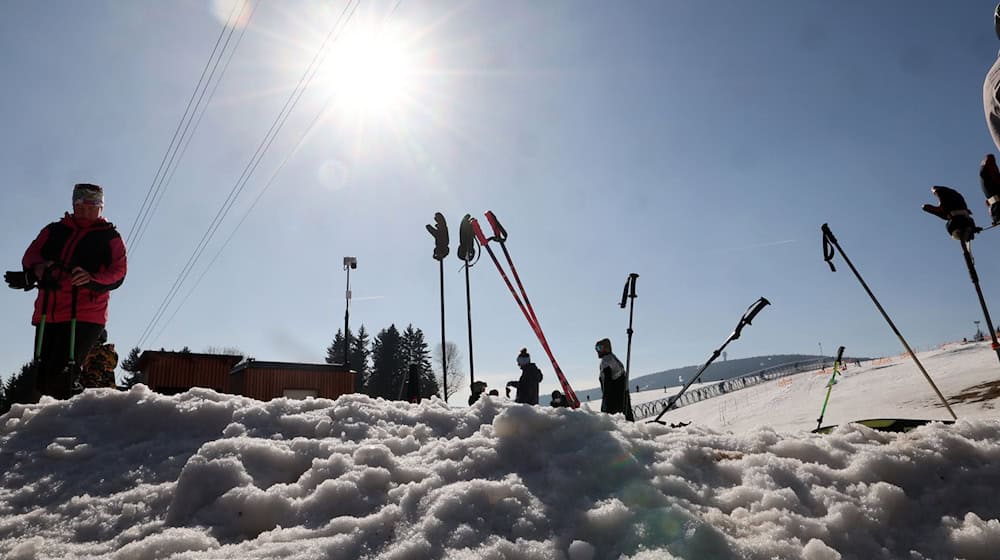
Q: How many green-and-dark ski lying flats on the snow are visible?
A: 1